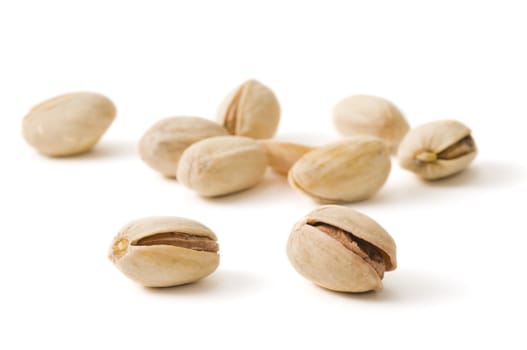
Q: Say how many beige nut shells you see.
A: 10